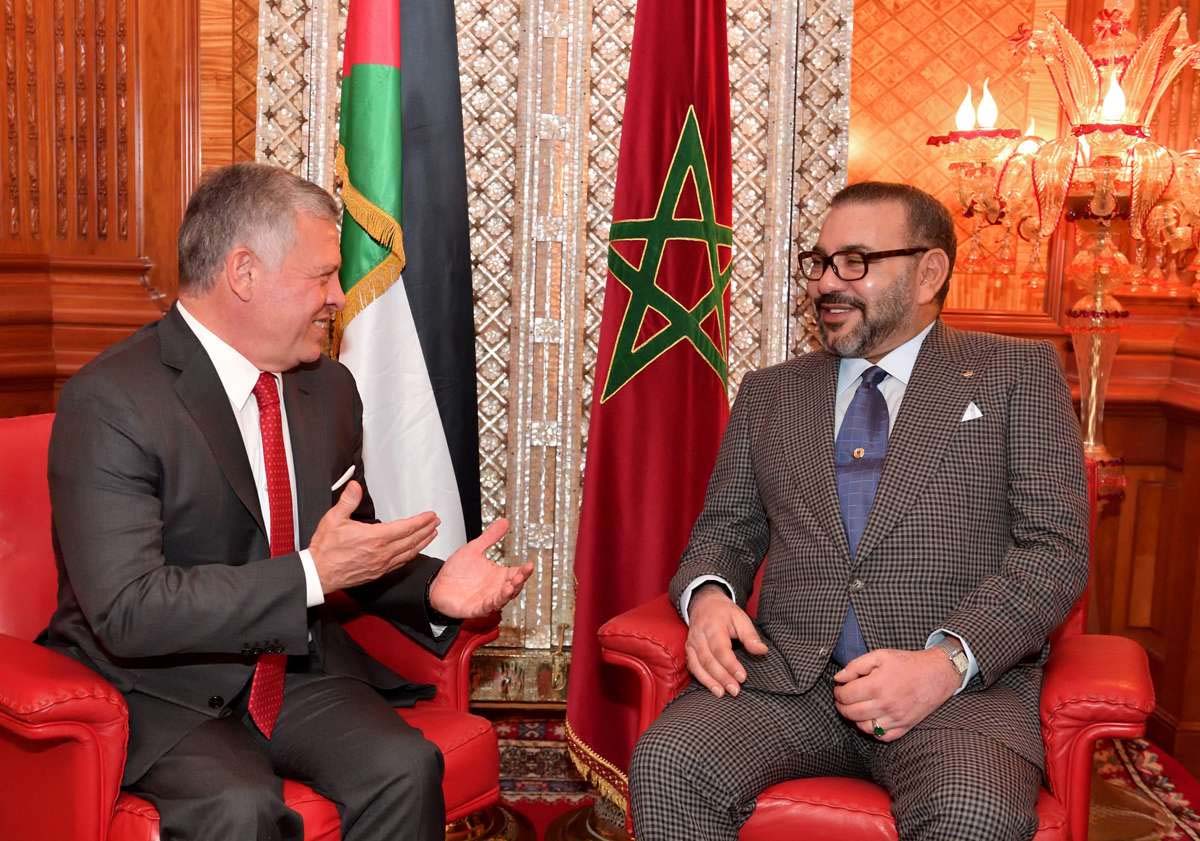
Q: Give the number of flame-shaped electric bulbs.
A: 4